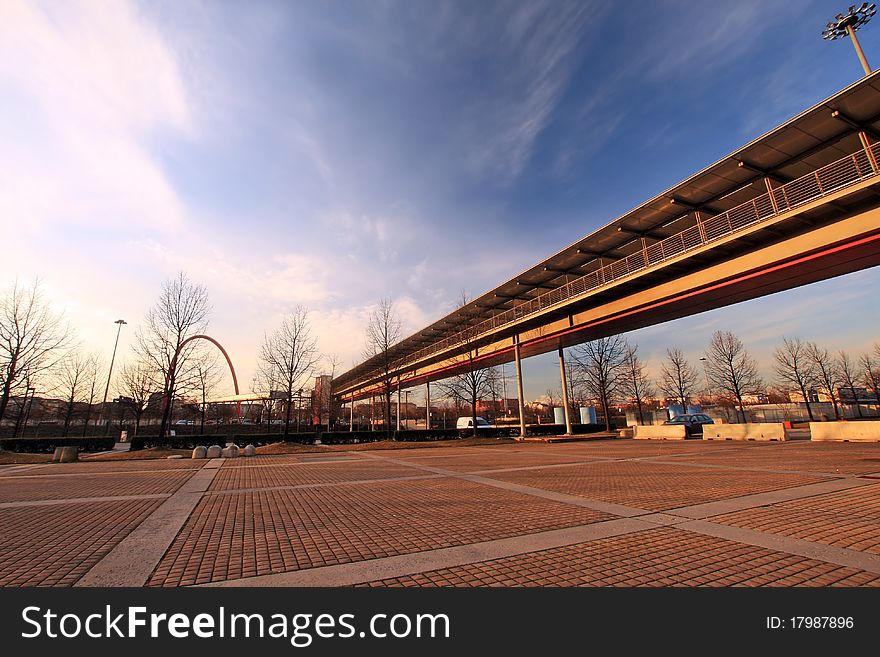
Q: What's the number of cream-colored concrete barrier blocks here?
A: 3